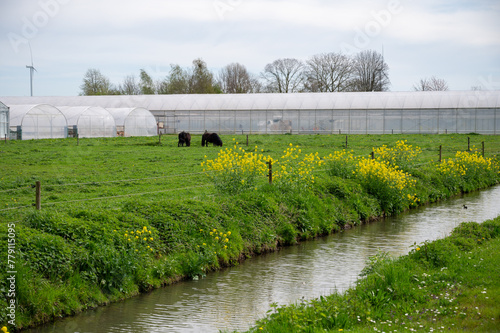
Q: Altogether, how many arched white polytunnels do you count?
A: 3